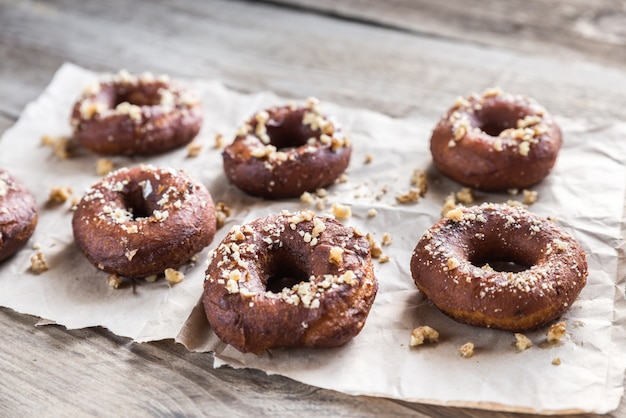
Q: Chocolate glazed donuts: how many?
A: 7